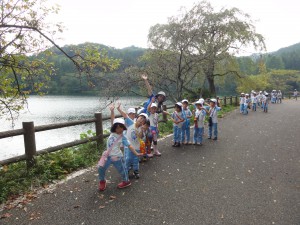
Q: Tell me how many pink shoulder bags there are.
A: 1